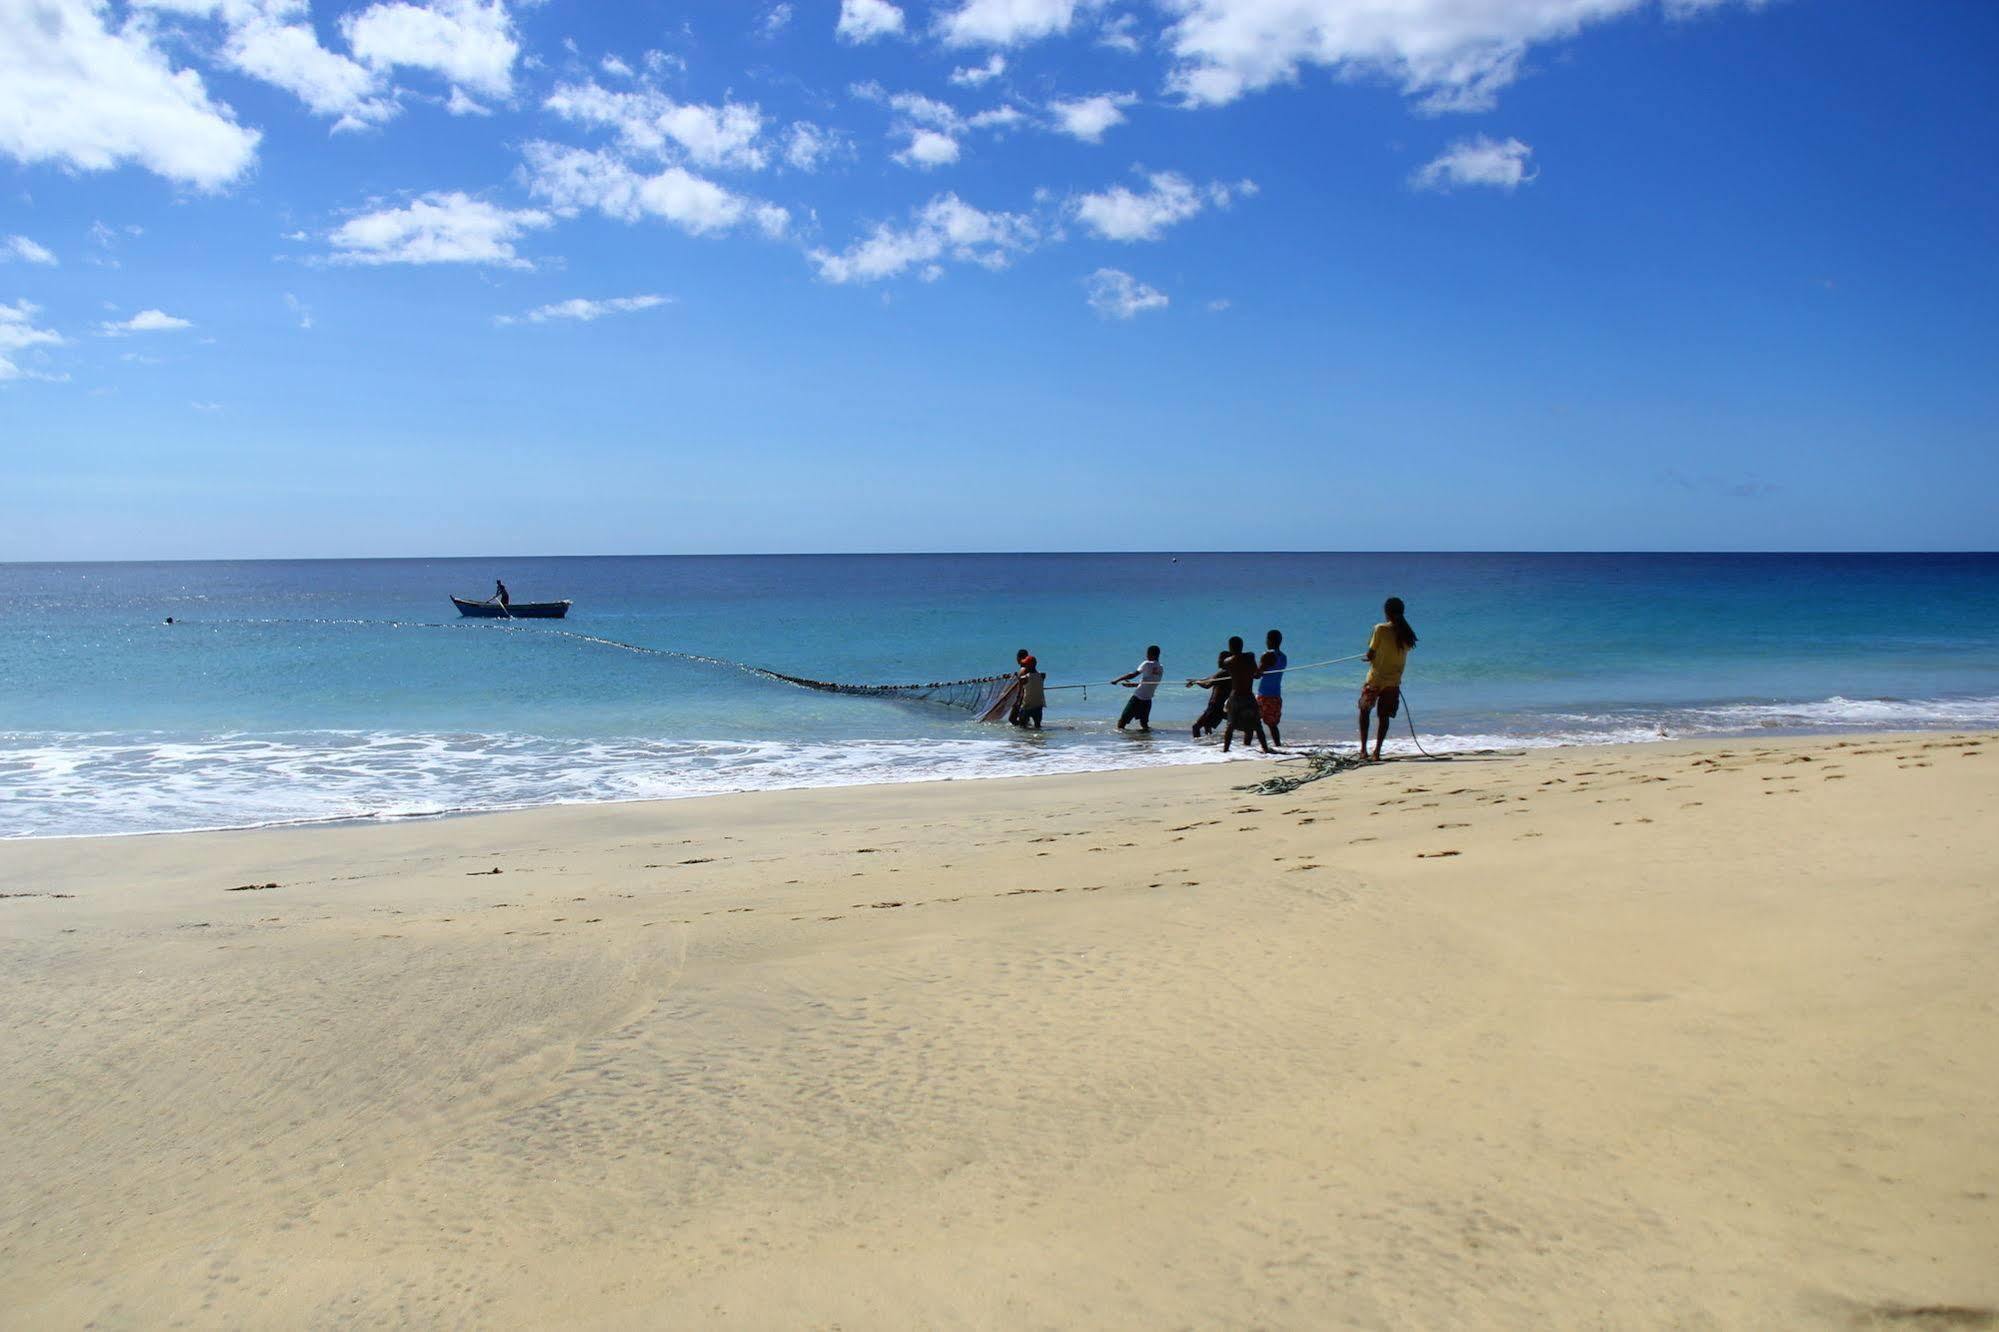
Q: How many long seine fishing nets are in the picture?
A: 1